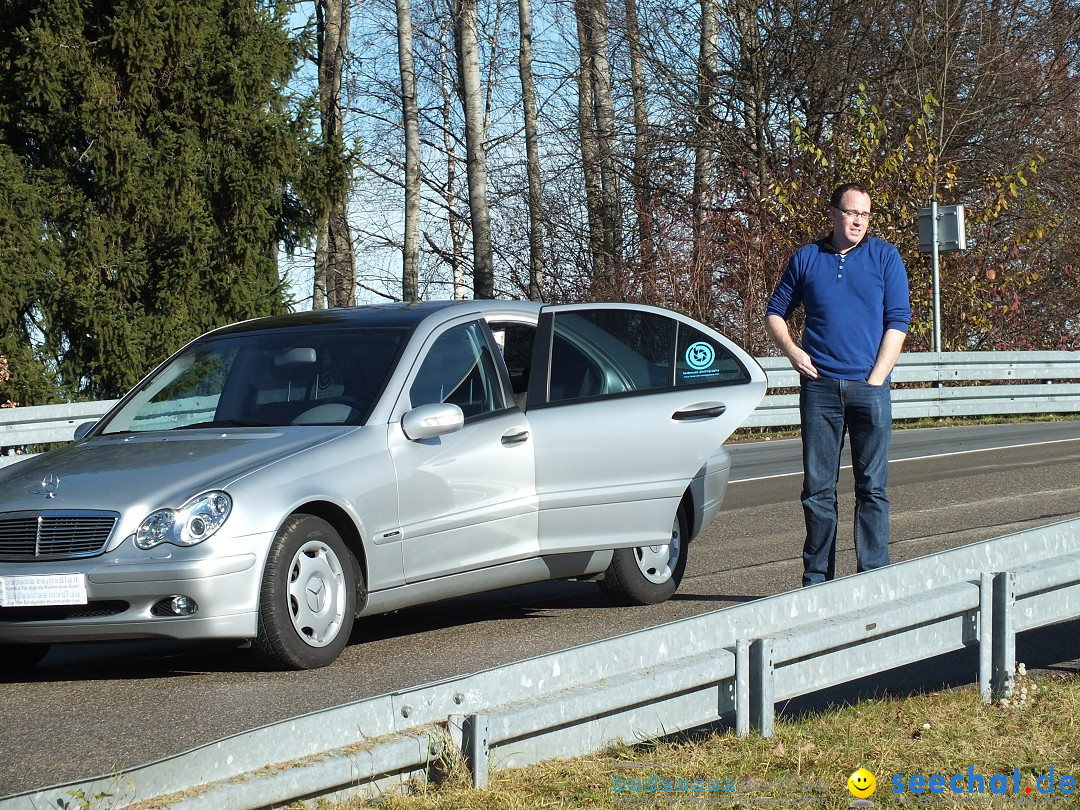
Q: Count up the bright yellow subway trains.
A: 0